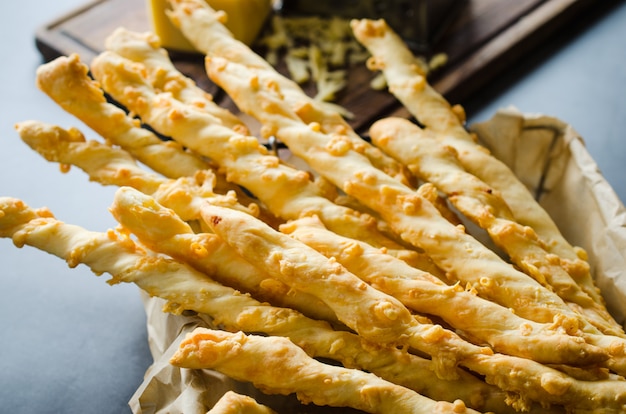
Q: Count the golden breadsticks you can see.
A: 14